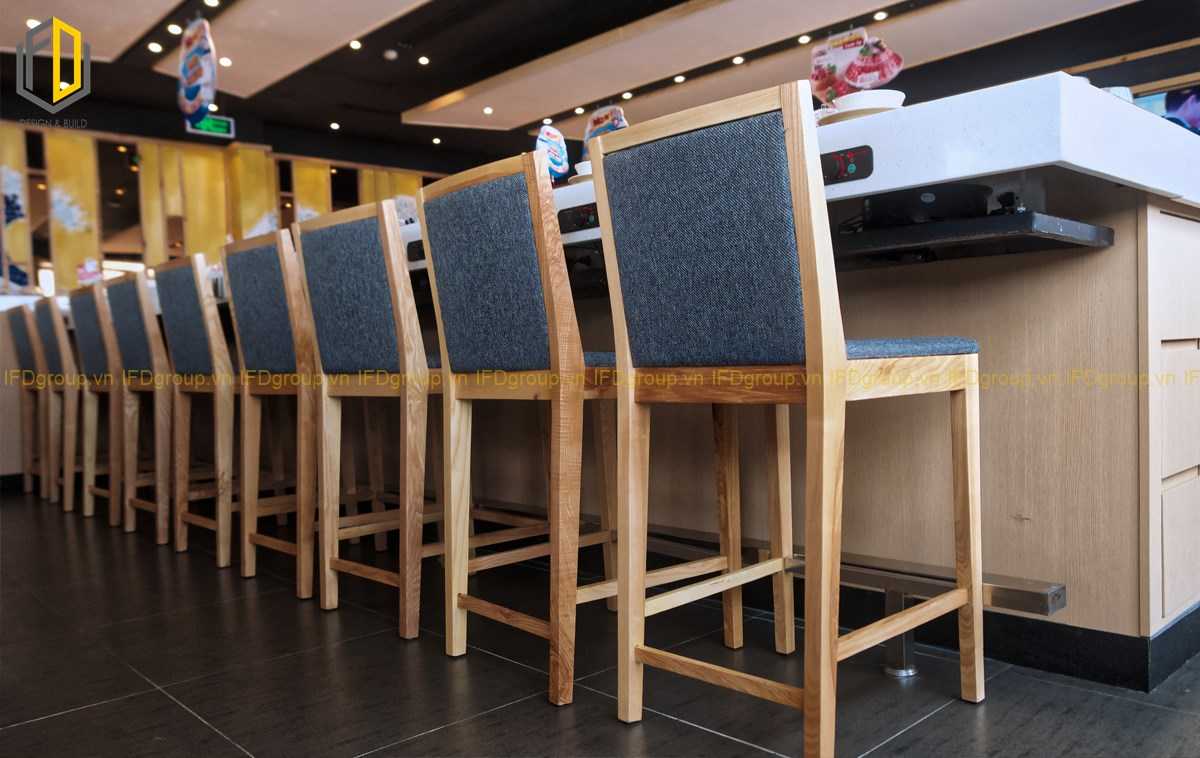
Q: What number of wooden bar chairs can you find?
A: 9